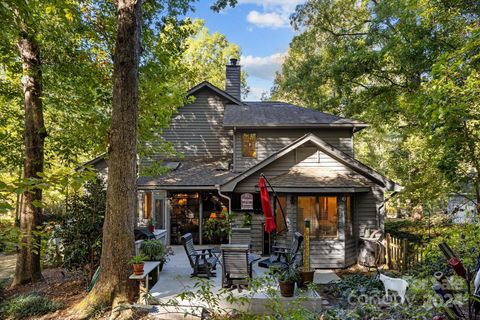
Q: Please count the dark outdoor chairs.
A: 4